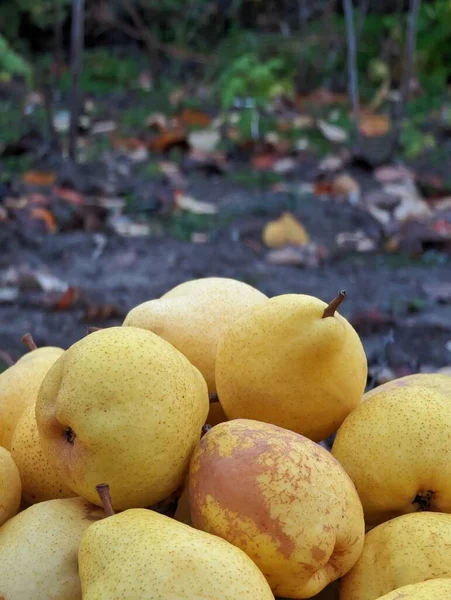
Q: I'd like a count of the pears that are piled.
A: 13